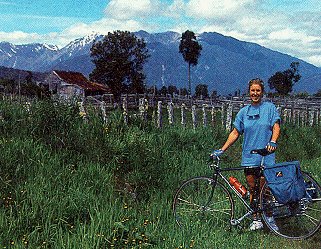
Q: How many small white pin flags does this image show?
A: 0